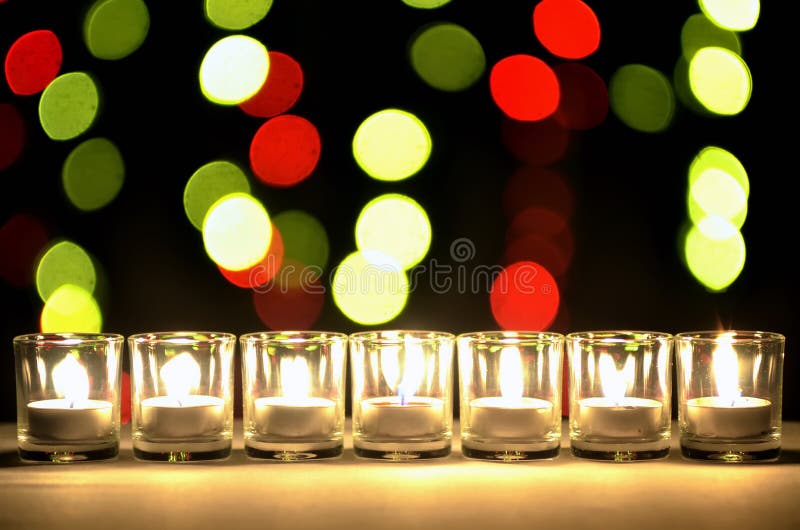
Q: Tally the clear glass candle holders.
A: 7